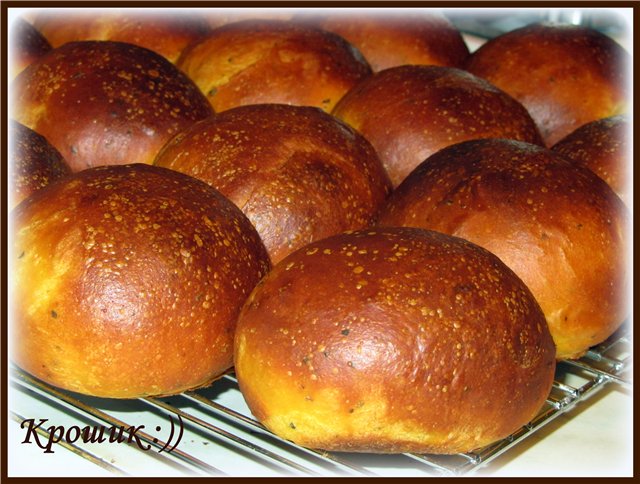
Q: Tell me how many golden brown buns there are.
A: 13